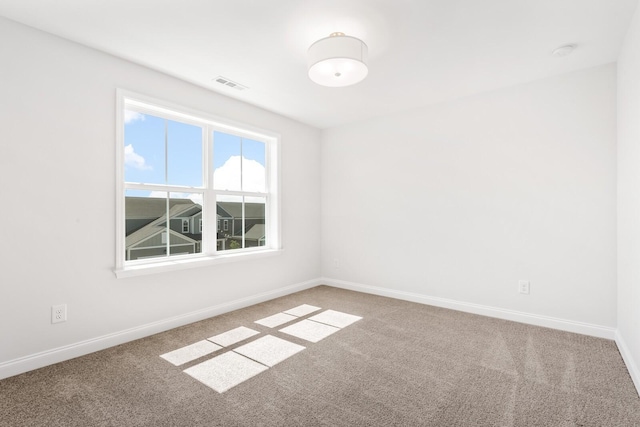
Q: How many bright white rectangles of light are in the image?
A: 8